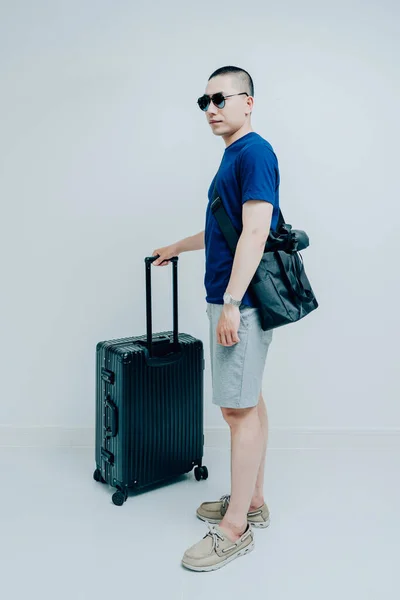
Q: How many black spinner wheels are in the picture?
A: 3